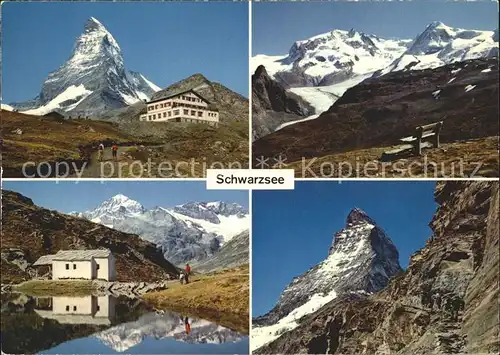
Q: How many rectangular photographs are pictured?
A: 4